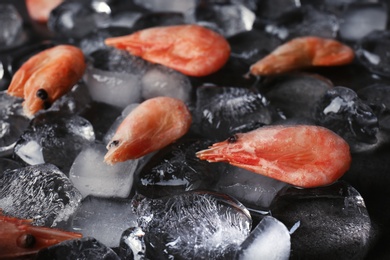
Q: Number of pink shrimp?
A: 7